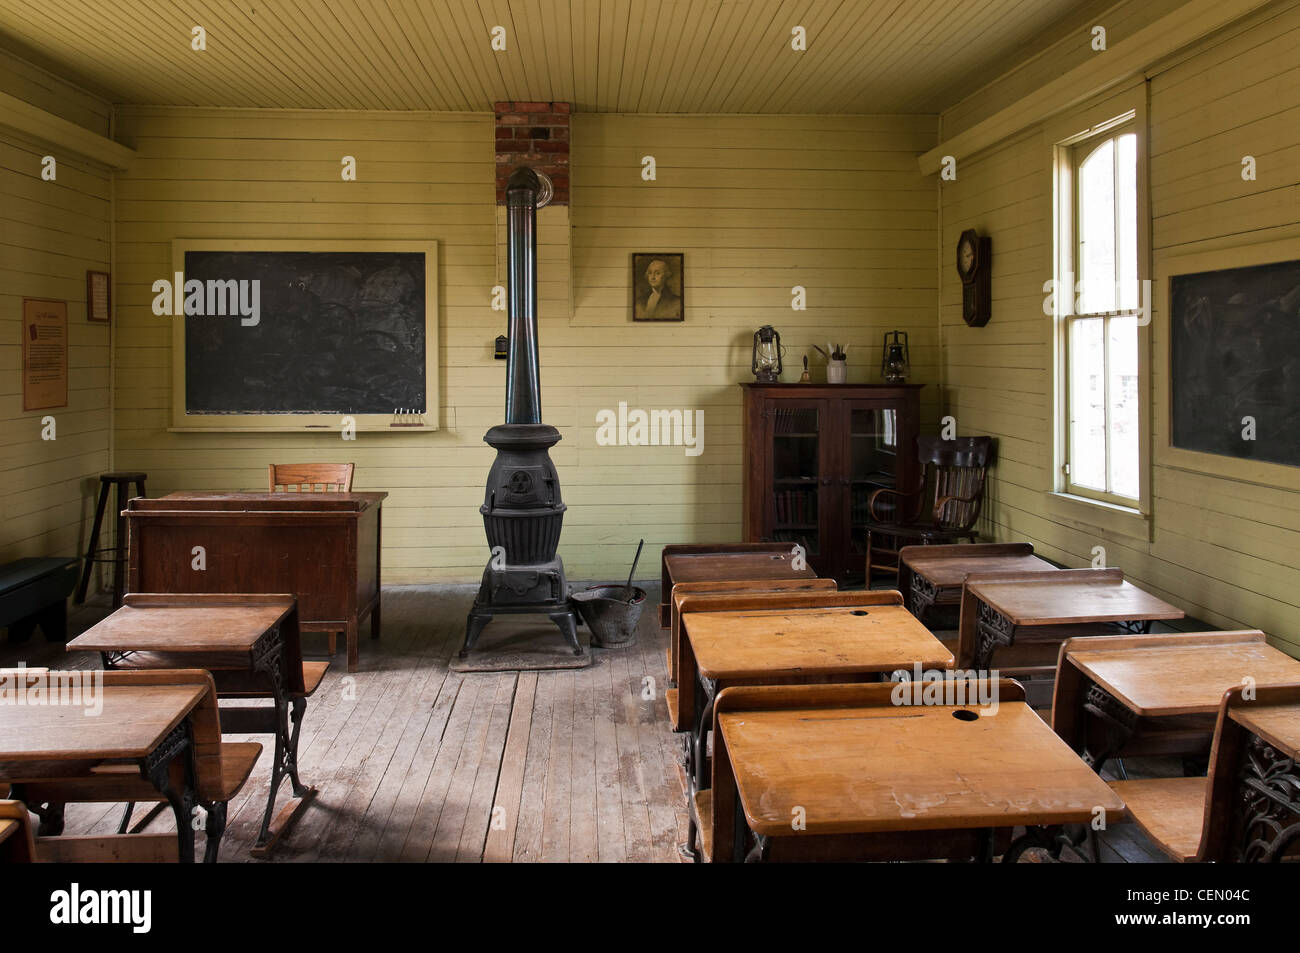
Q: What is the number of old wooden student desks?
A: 11